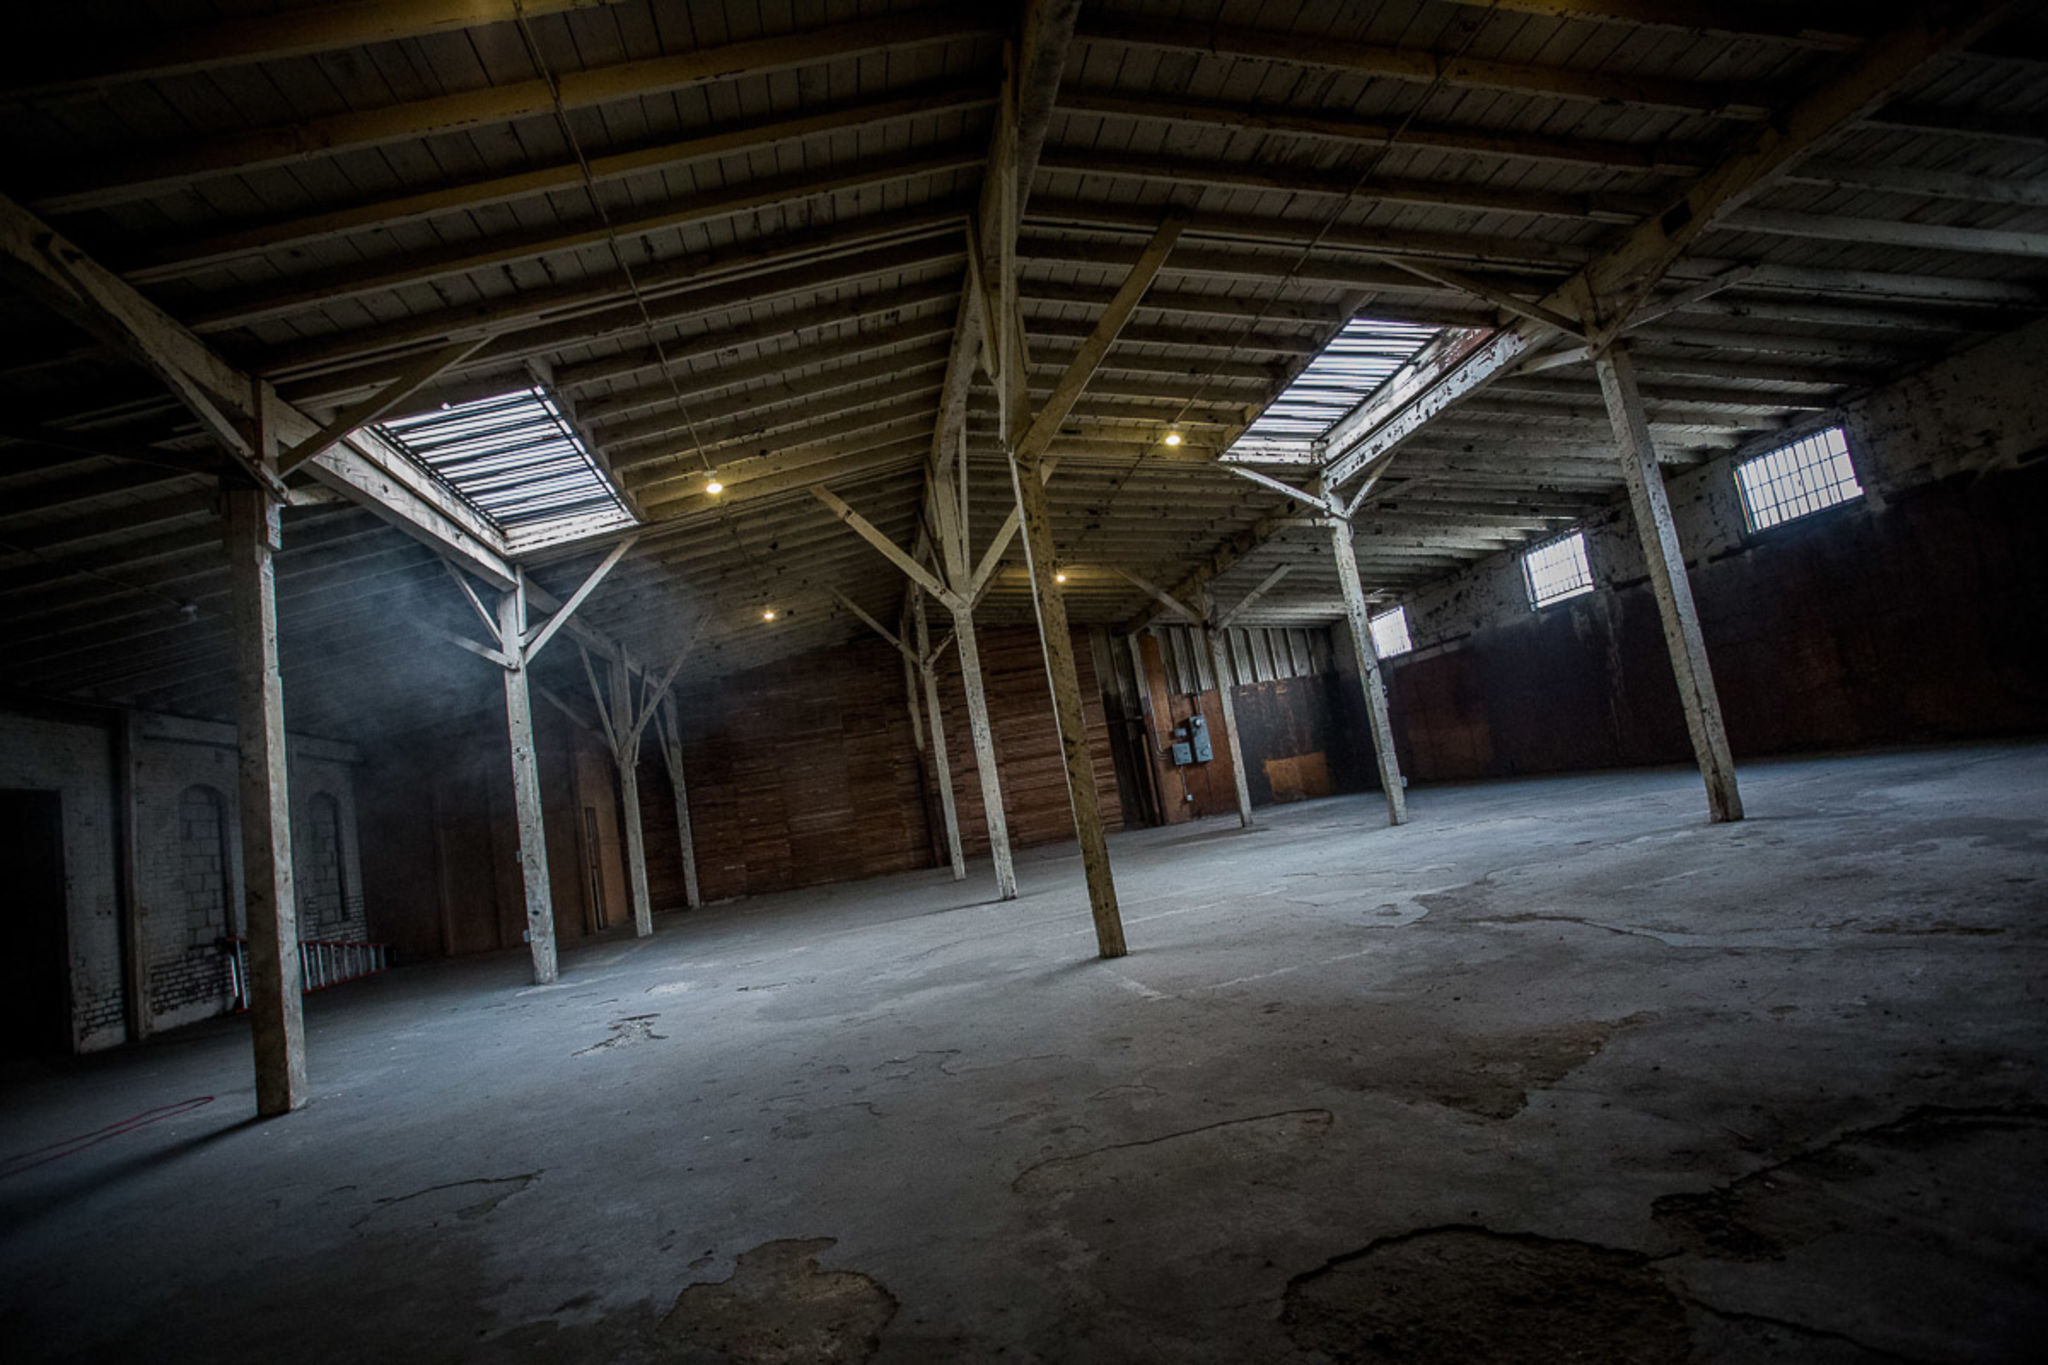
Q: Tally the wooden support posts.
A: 10